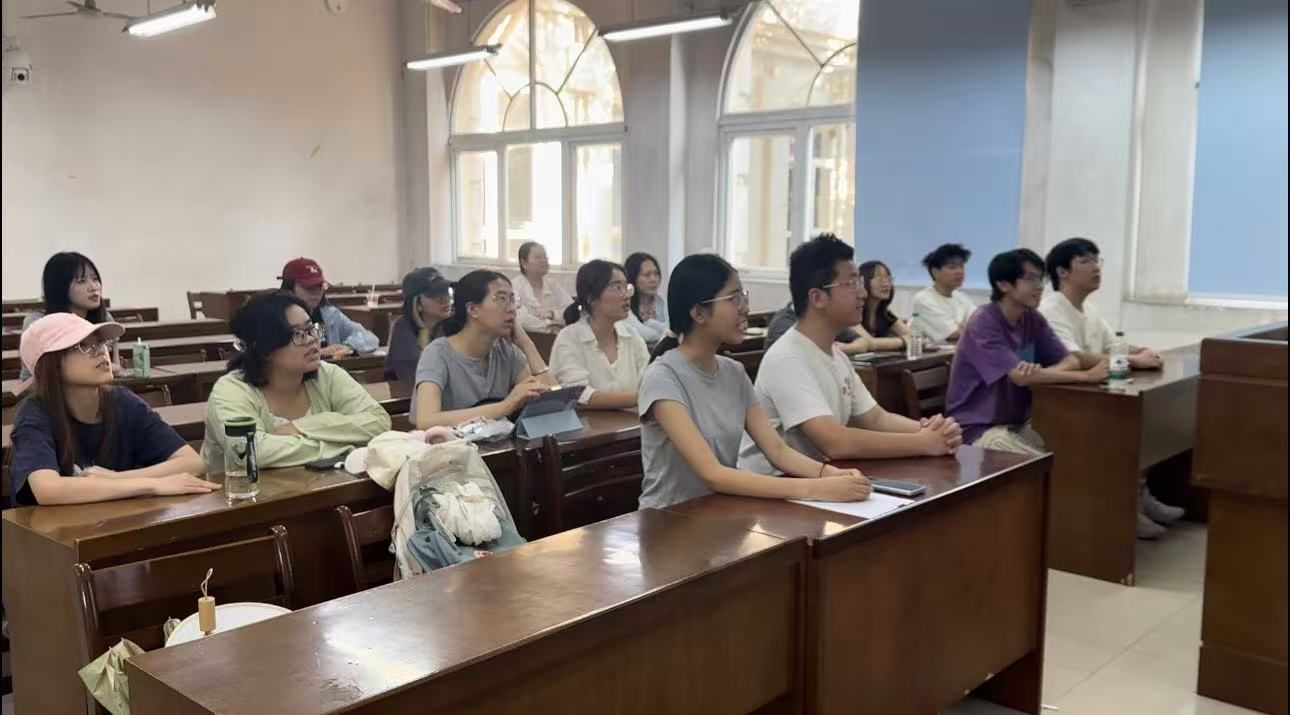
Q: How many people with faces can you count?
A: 15